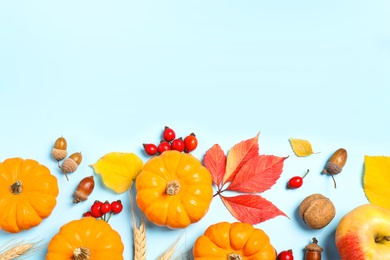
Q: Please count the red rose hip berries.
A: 11